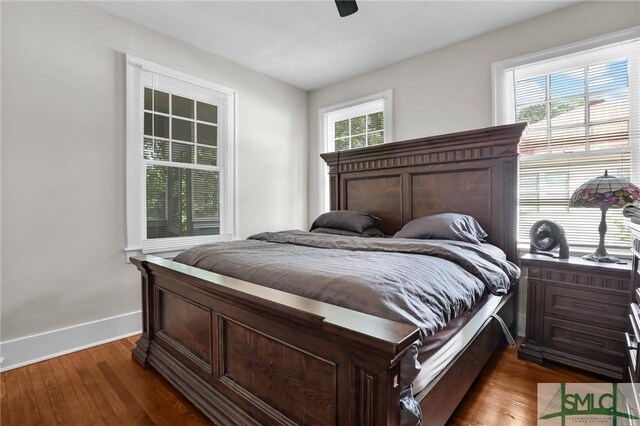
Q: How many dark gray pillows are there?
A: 3